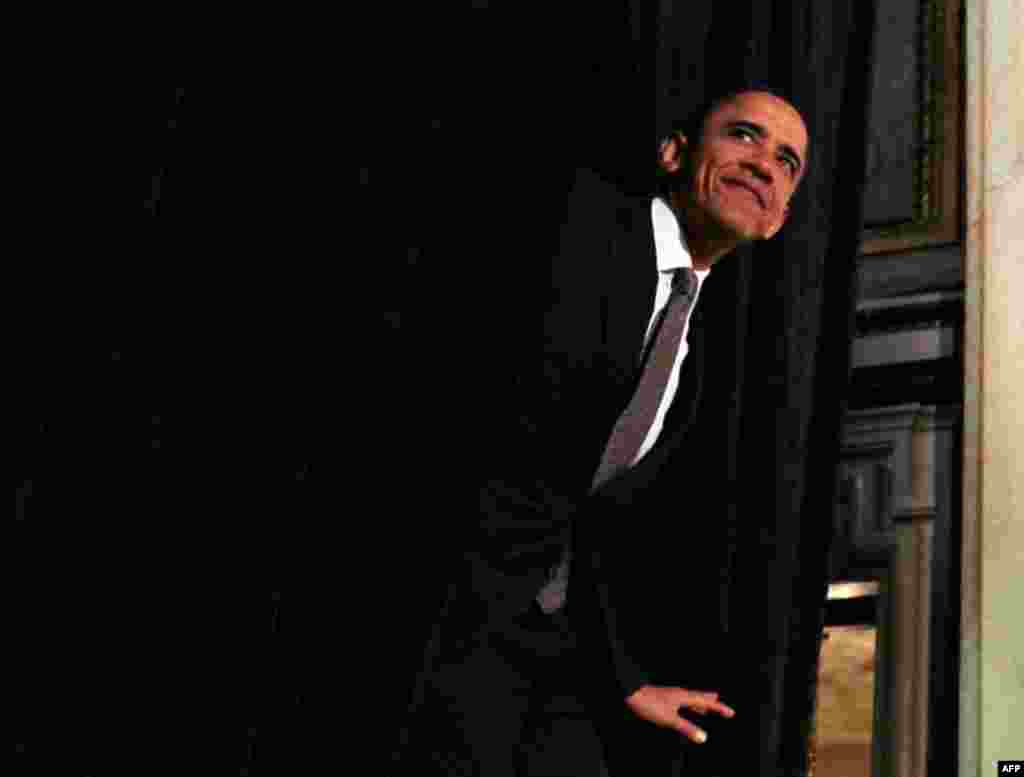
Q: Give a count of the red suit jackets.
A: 0